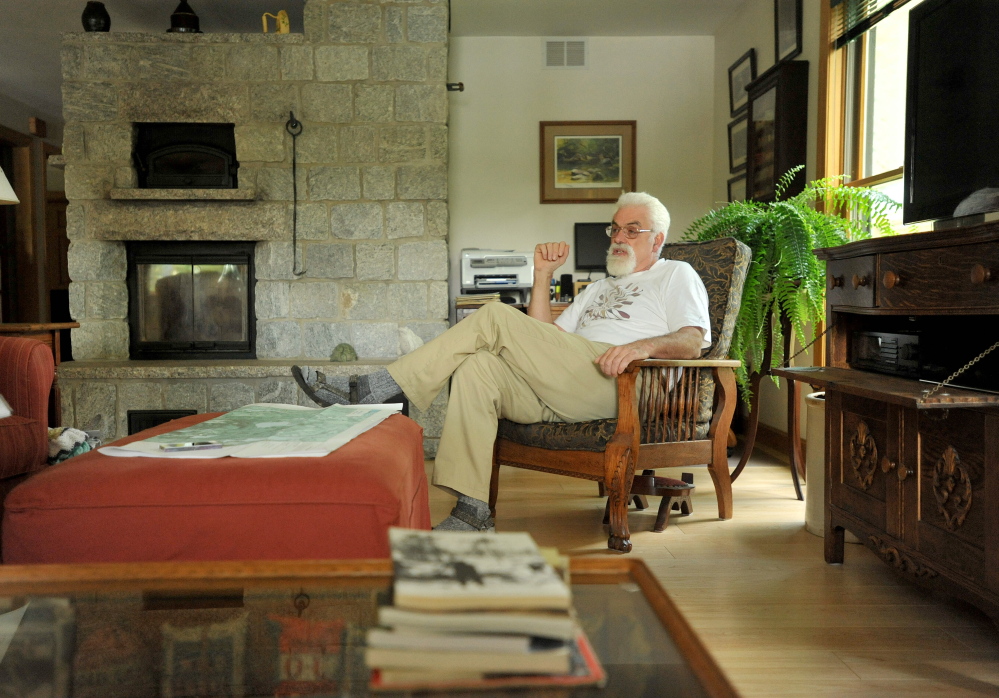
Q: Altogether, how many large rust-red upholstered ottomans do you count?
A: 1